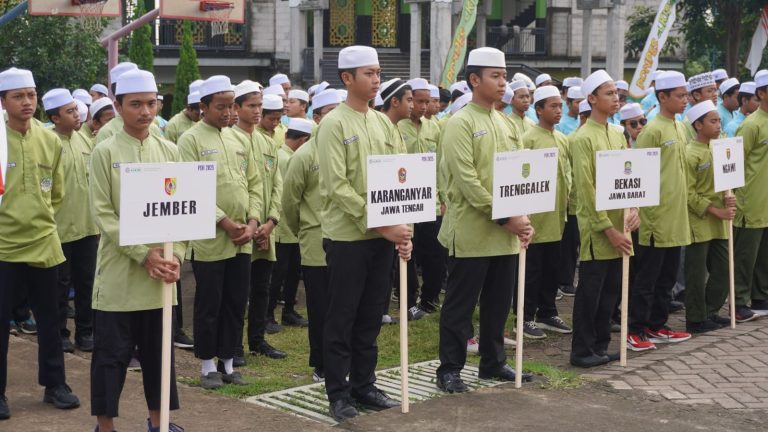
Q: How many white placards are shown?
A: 5